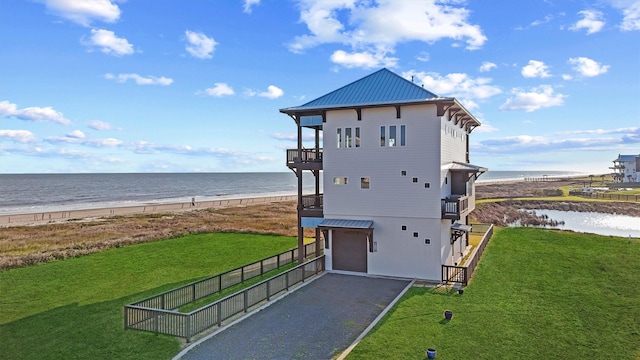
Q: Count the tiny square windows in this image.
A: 6